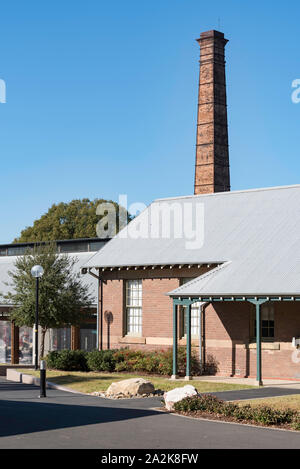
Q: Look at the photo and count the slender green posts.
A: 3